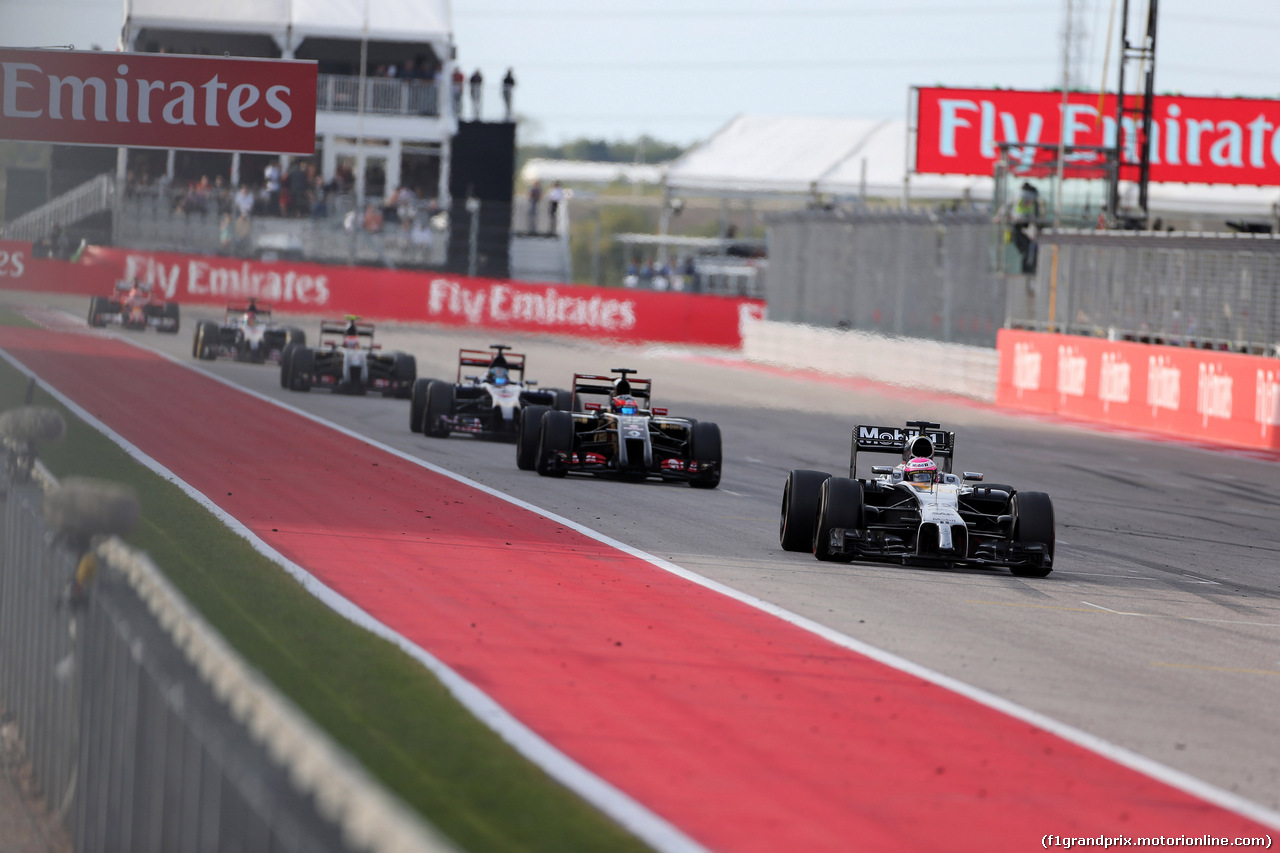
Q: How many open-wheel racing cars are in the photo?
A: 6